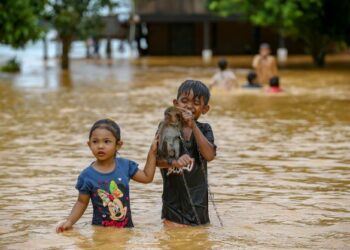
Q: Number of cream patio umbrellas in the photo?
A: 0